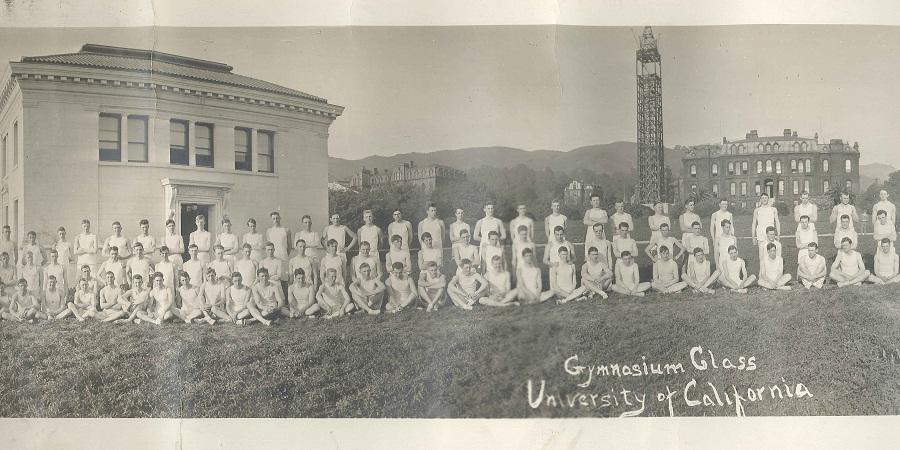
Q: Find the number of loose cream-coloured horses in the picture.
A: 0